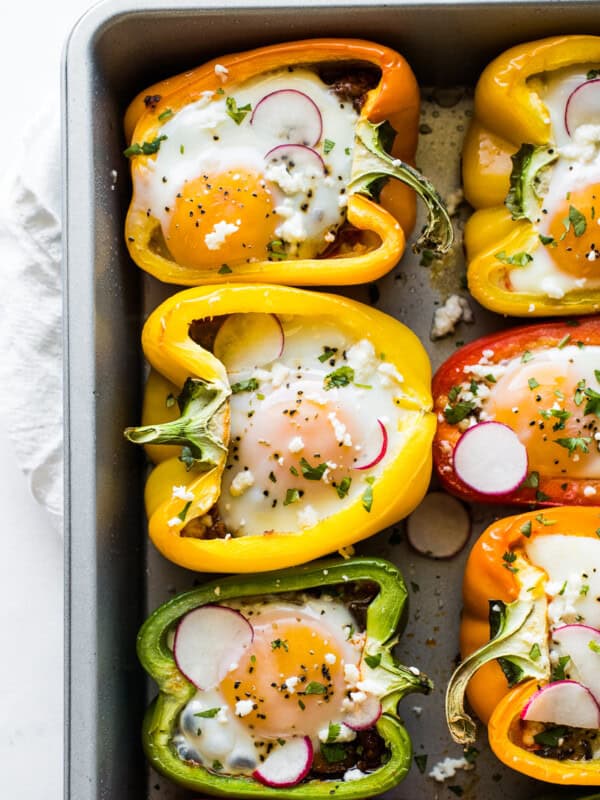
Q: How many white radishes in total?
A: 12